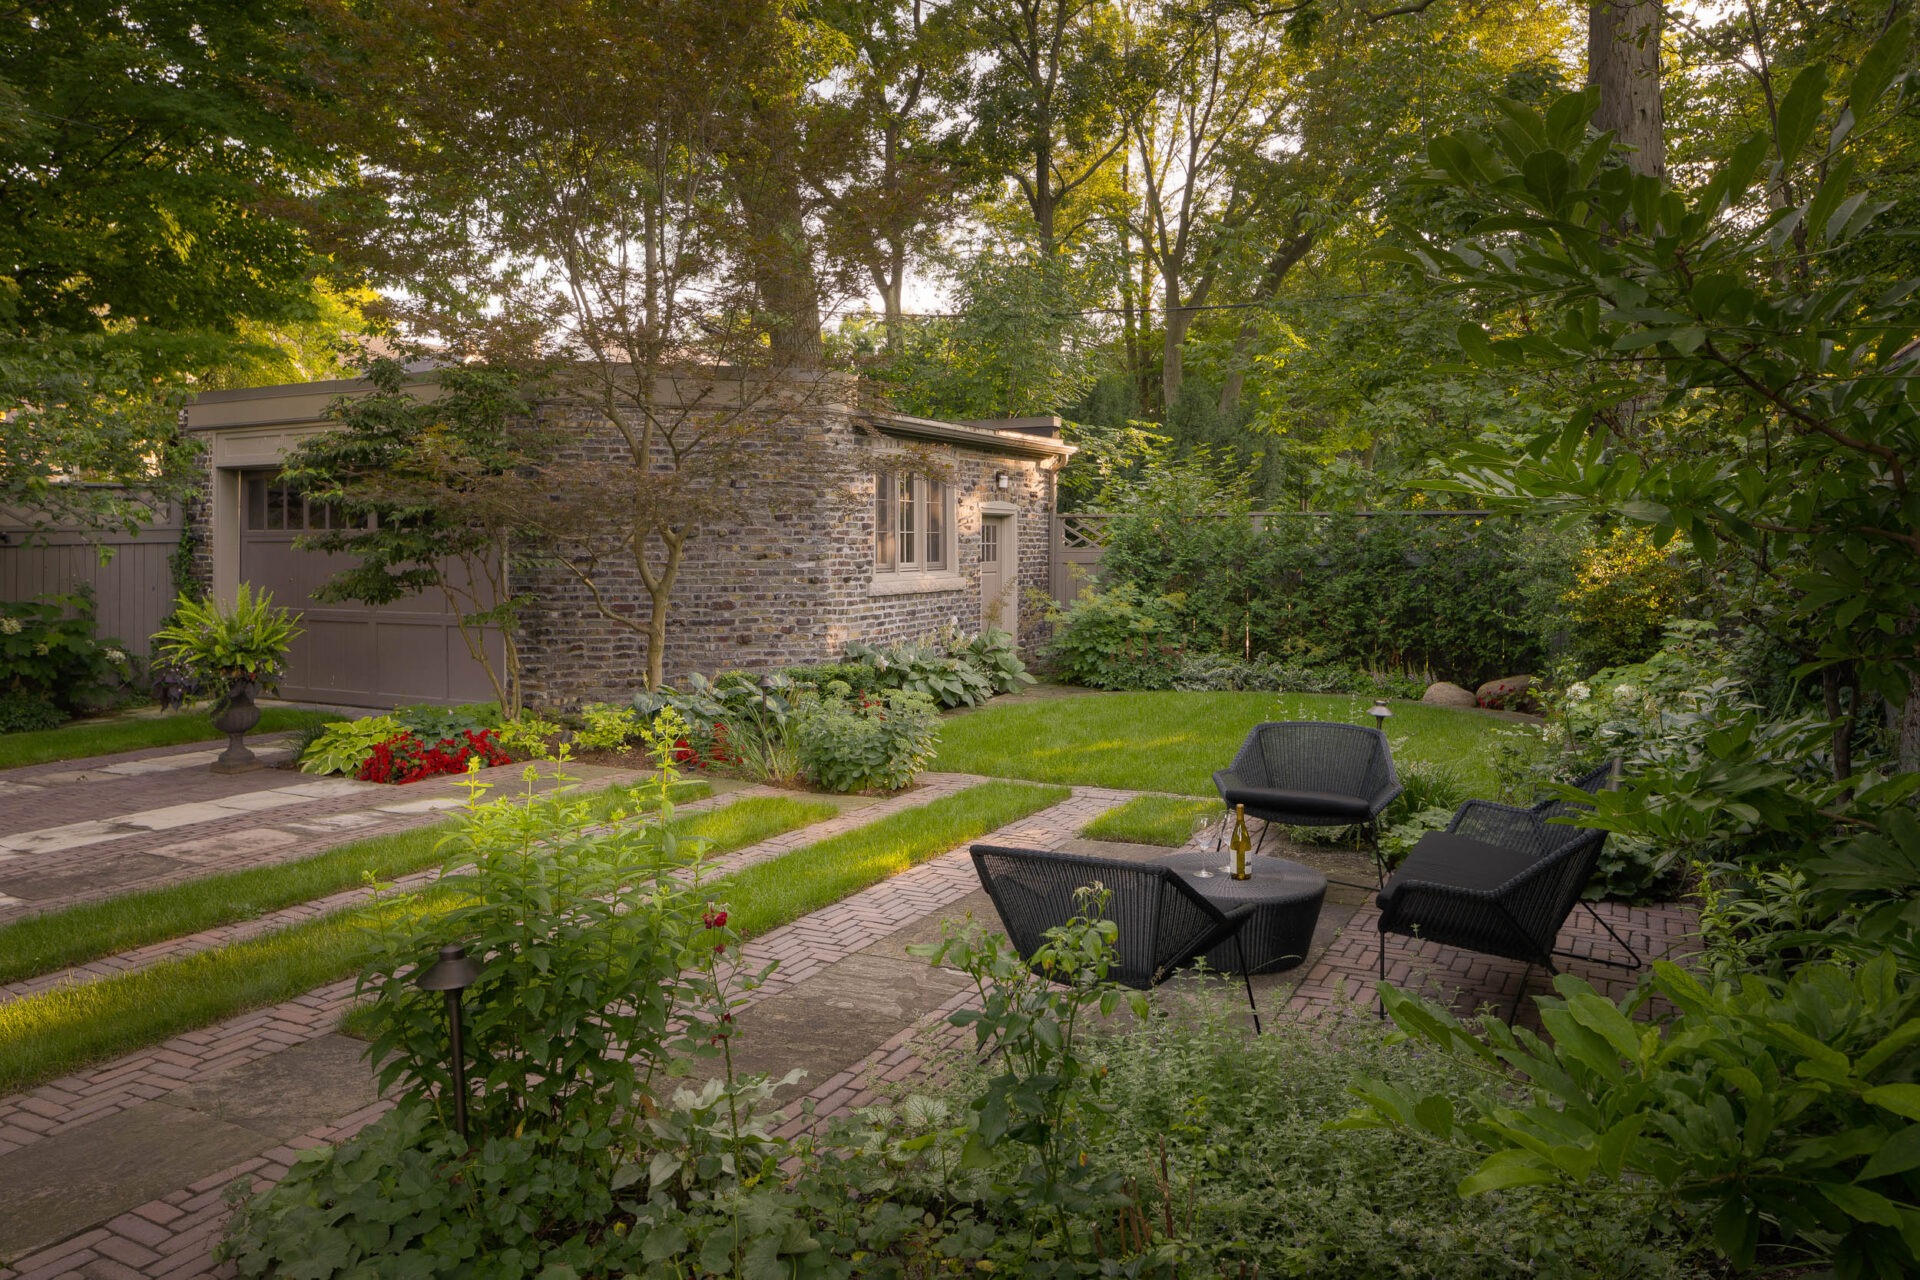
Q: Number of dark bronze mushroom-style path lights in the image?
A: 3